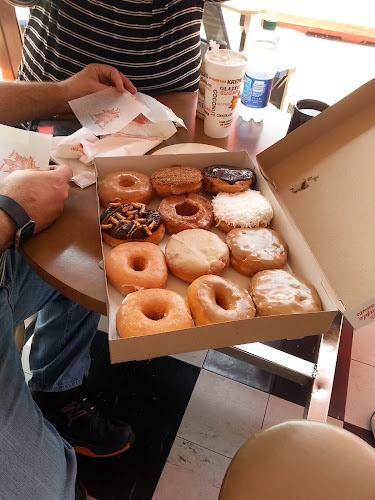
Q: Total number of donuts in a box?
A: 12